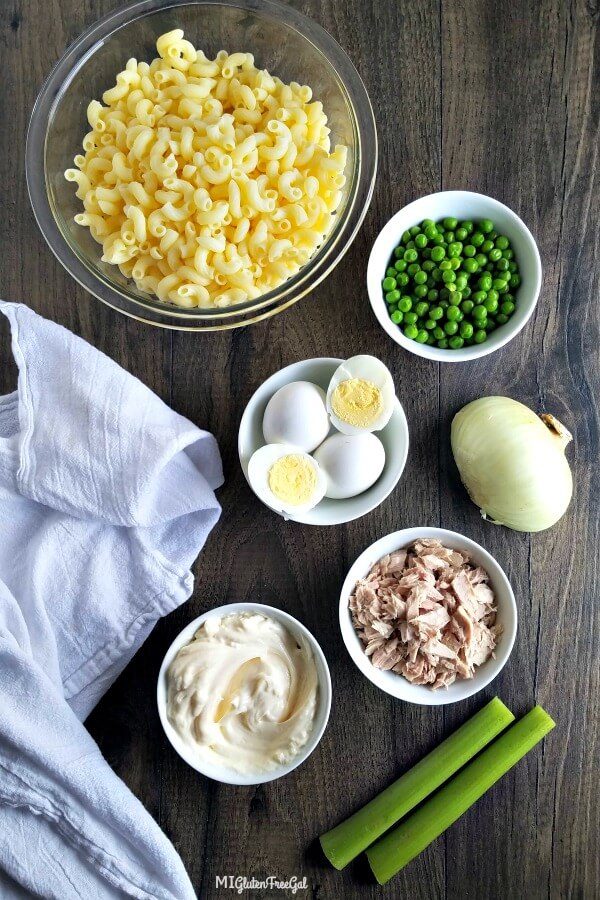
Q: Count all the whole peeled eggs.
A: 2